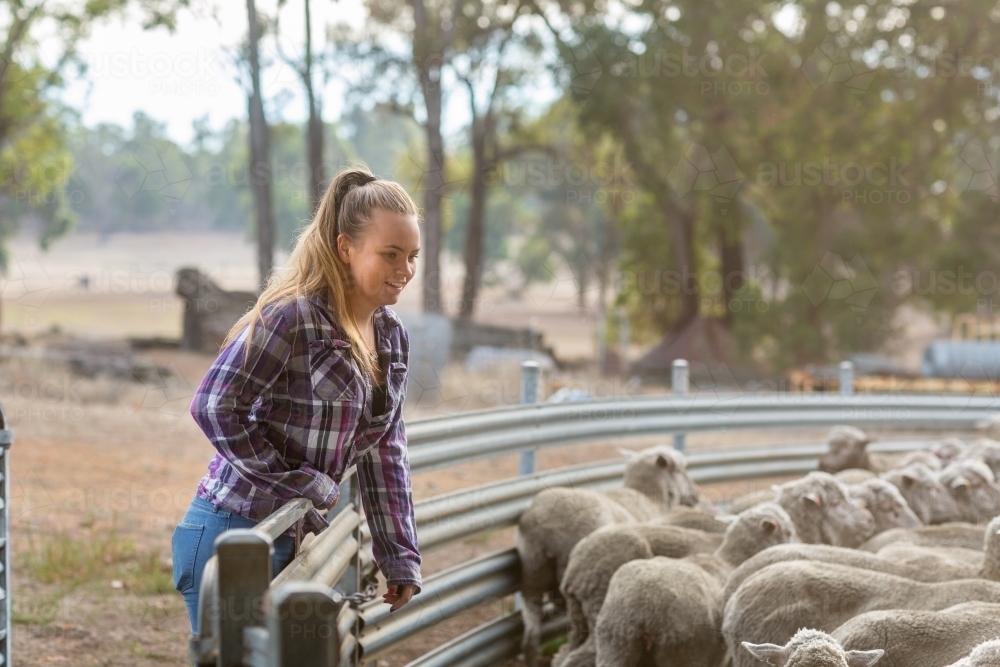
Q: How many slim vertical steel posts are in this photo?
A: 3